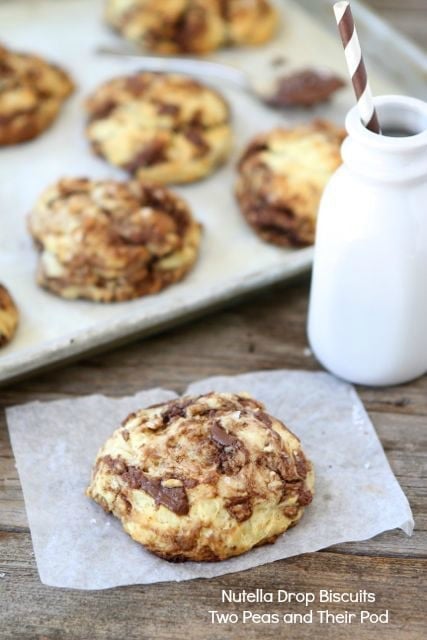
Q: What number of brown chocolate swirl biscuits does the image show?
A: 7